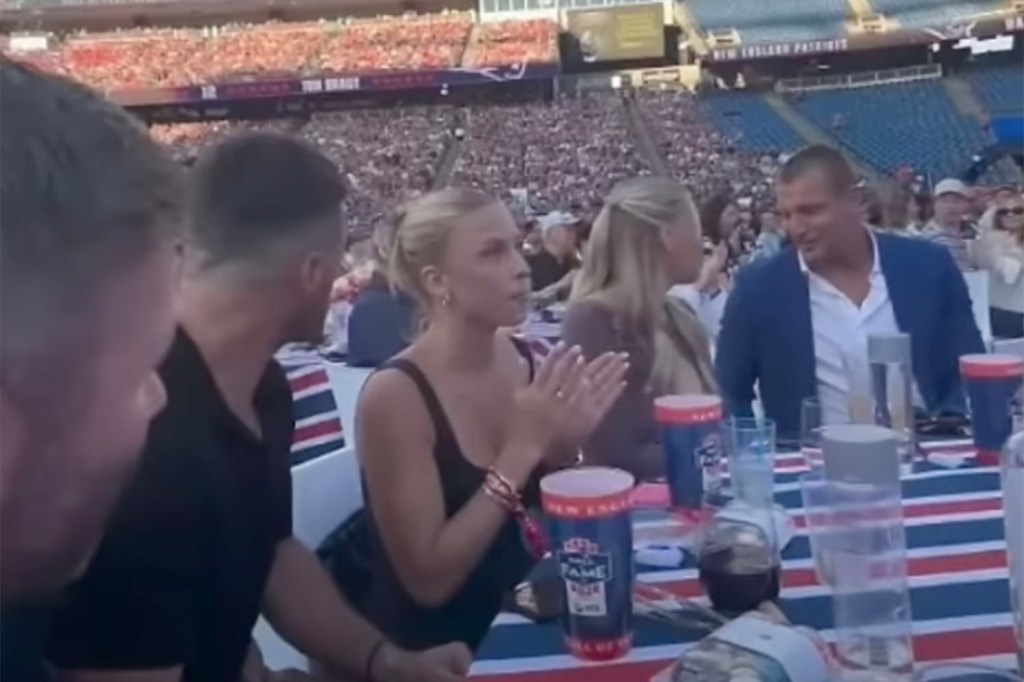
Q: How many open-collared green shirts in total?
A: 0